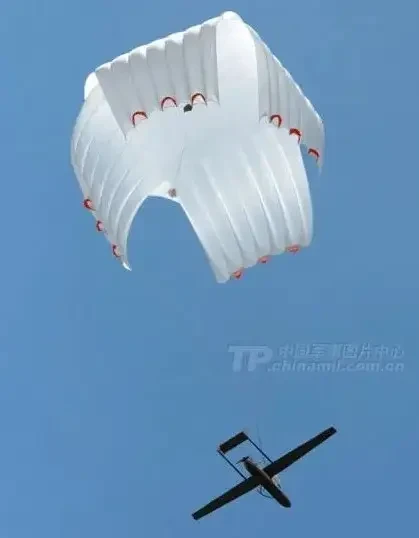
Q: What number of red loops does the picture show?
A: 12